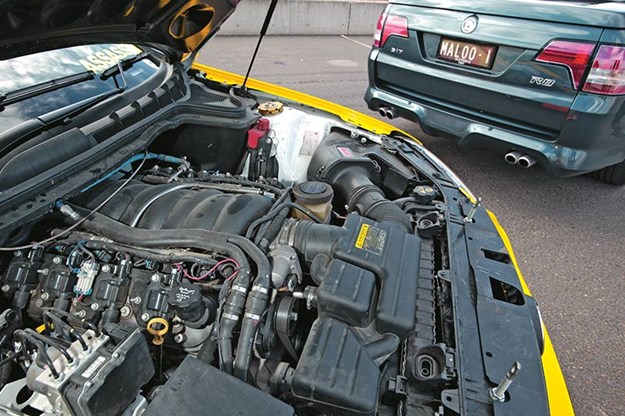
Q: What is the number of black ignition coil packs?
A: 4